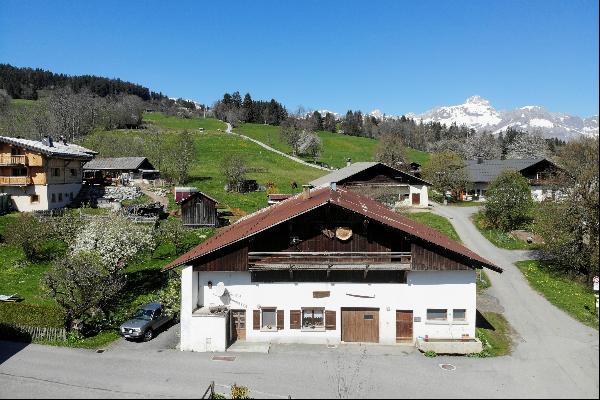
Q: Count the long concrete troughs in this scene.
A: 1